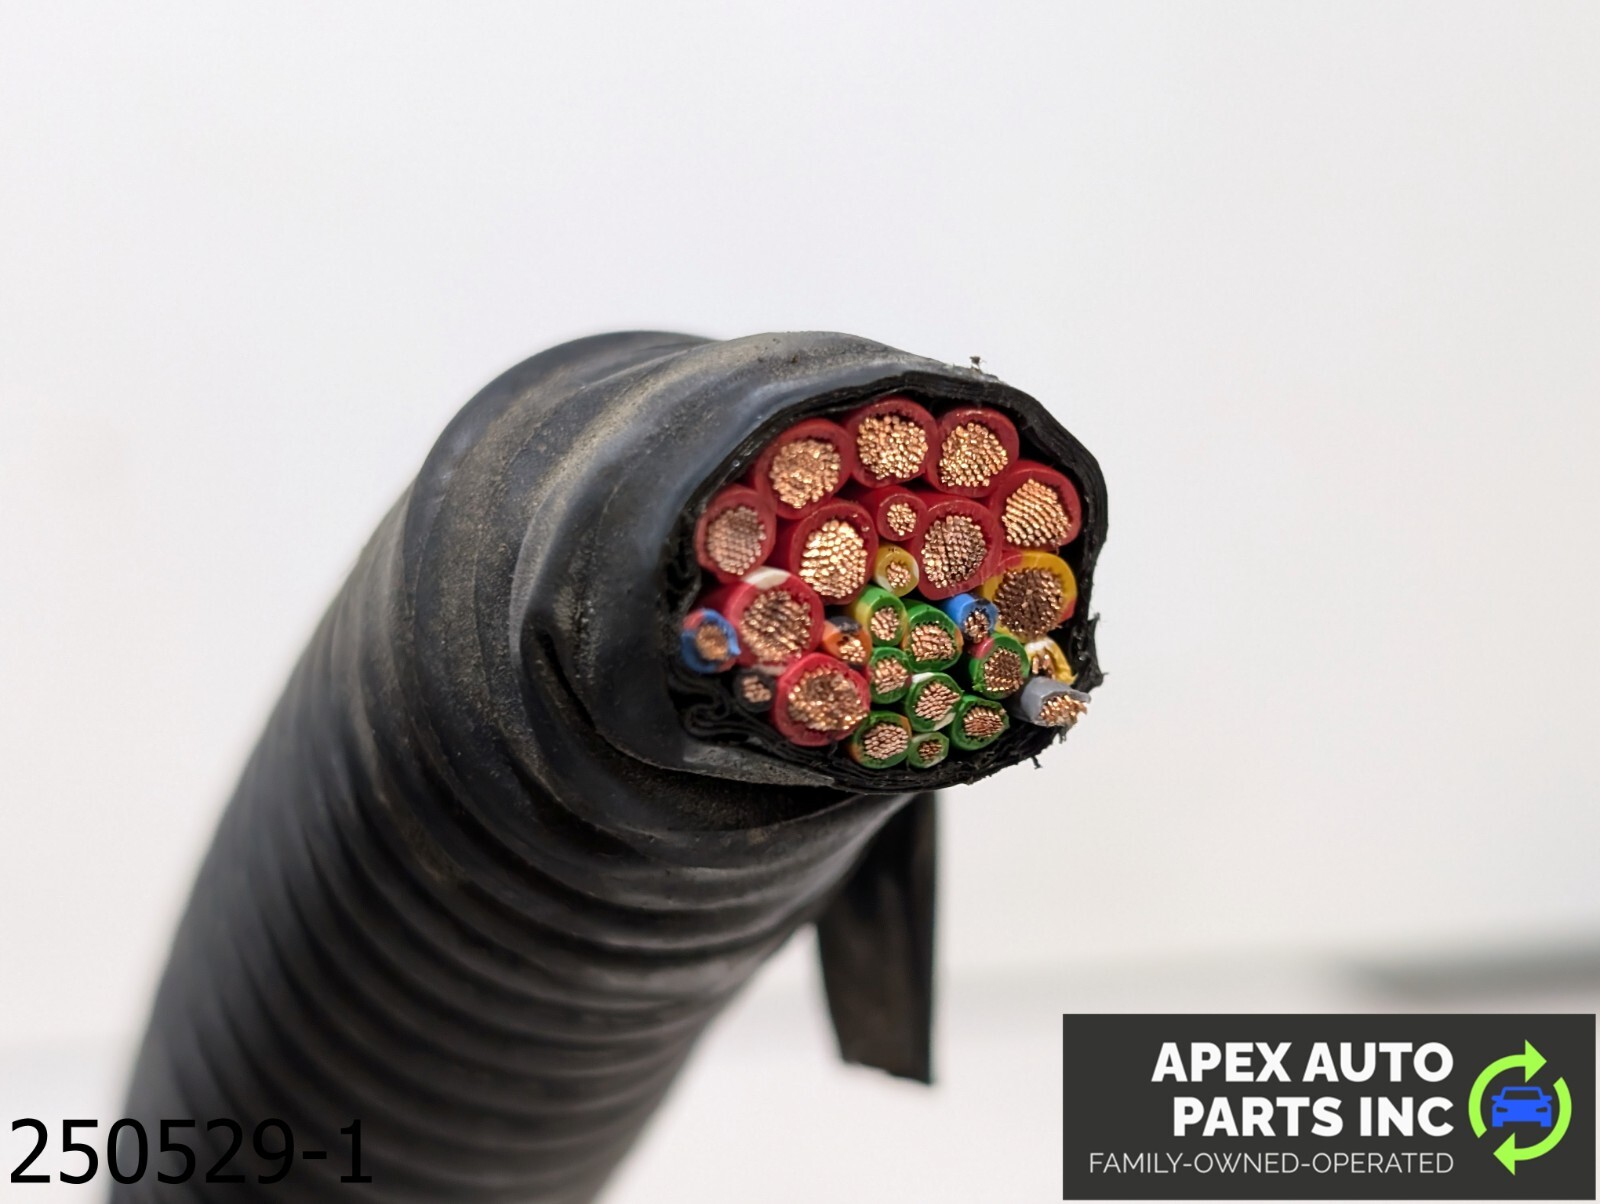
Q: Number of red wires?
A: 10